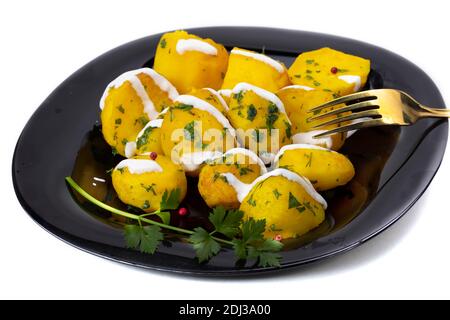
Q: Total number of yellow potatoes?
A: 13